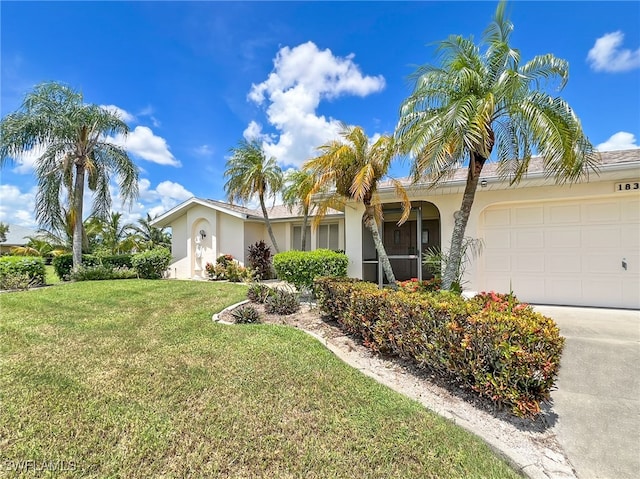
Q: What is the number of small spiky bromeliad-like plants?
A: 3